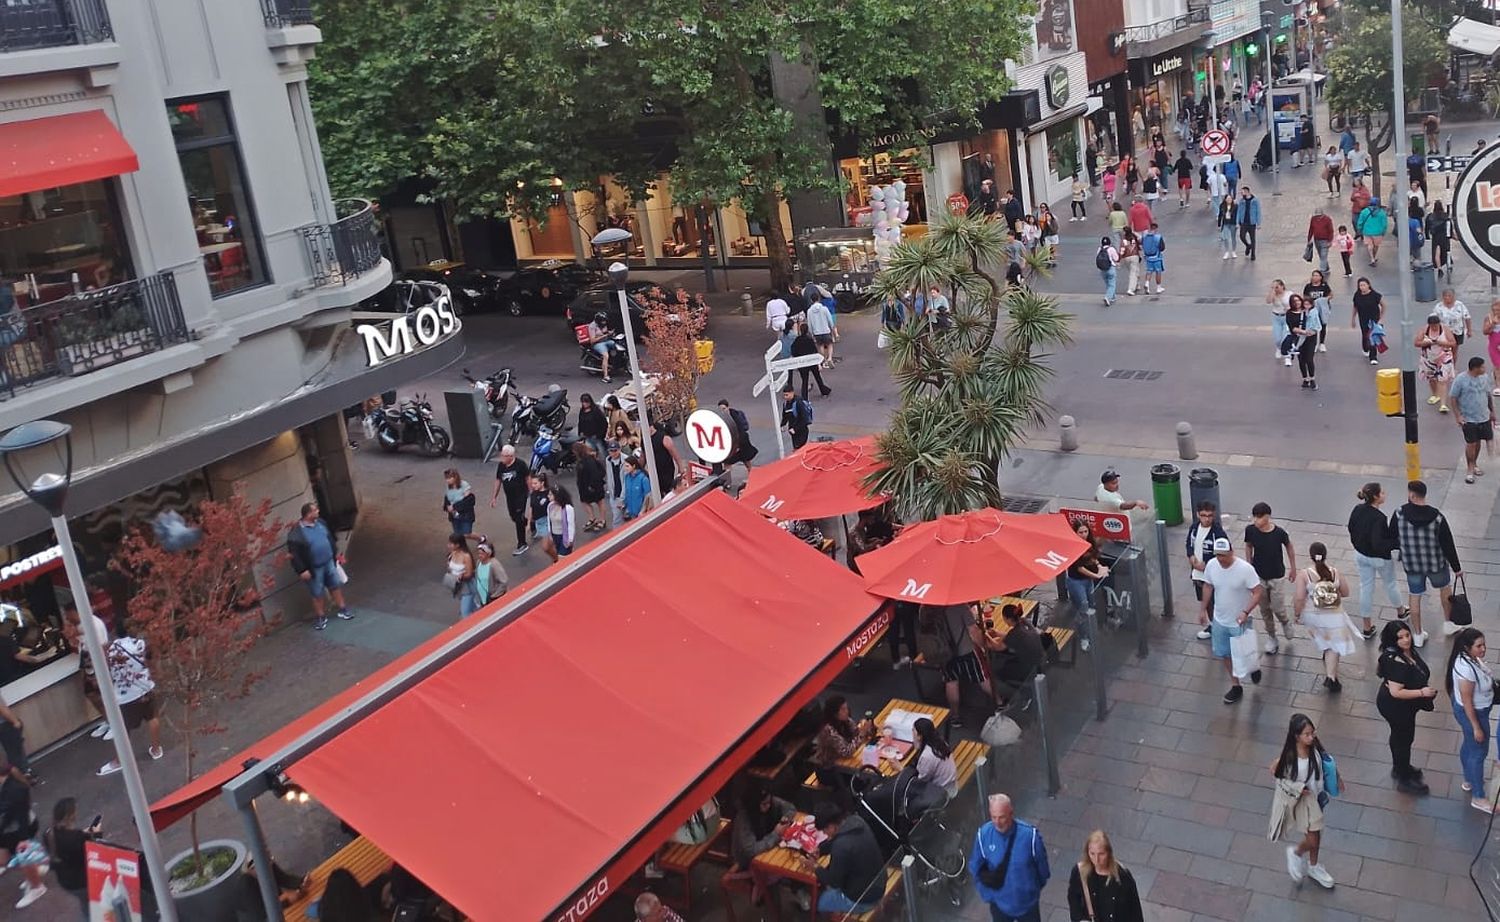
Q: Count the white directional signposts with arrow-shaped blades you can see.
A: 1